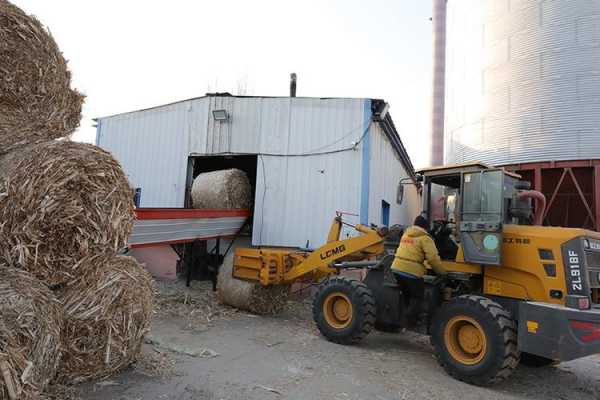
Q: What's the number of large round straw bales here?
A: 6